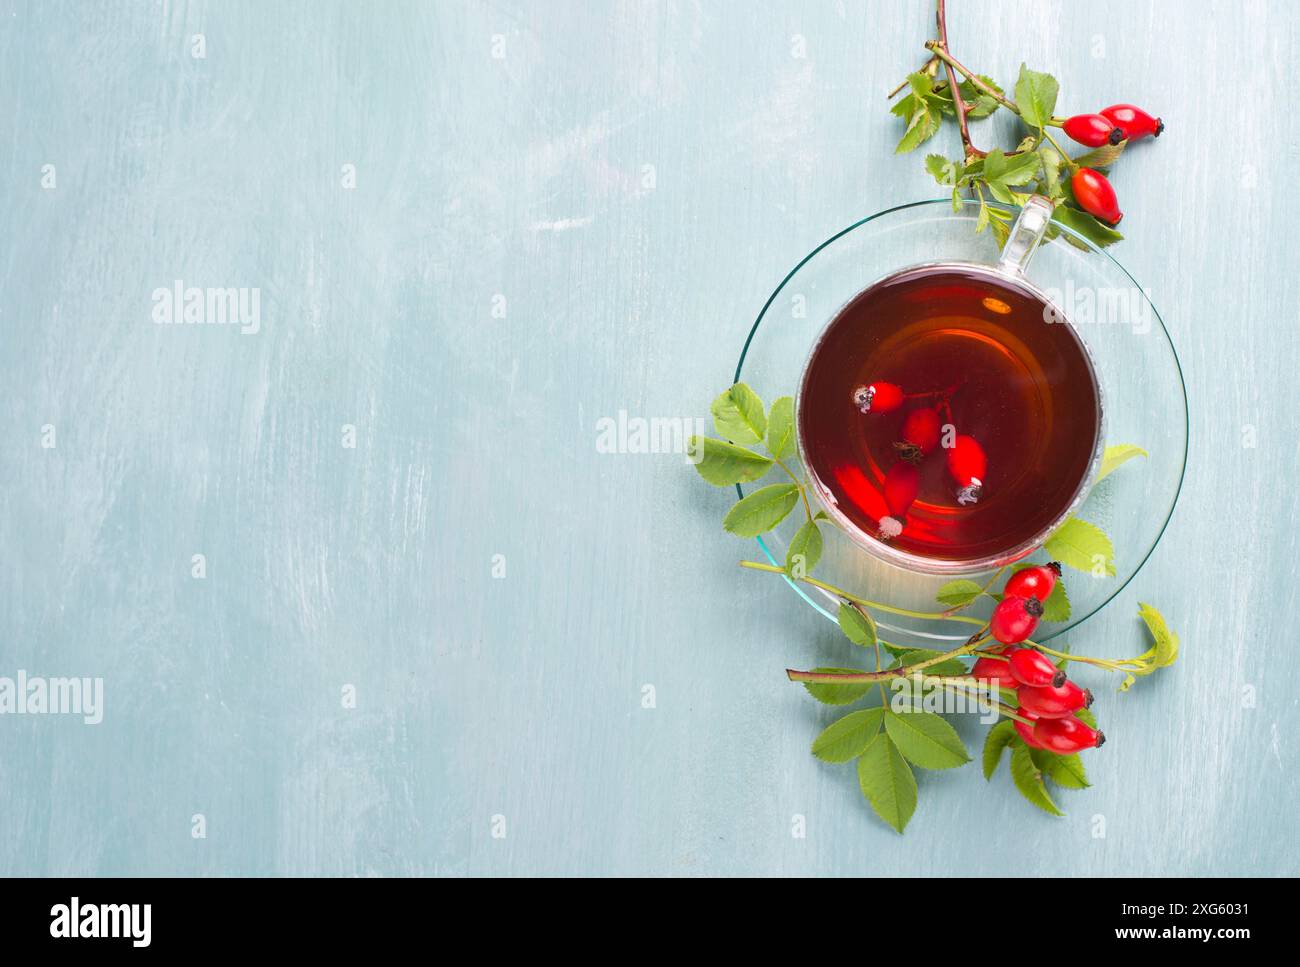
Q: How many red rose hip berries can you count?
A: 14